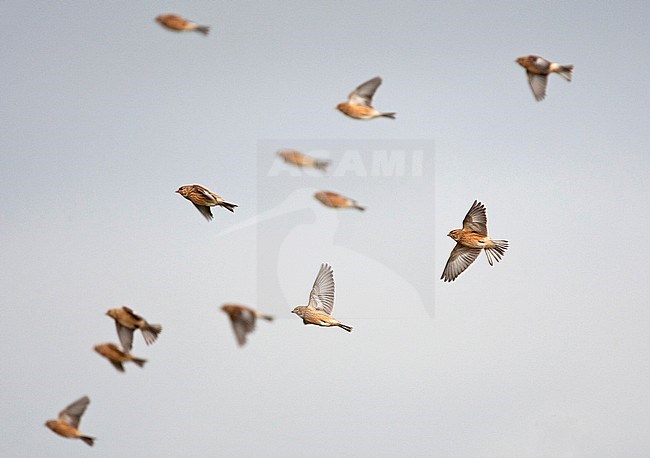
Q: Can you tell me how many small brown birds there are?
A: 12